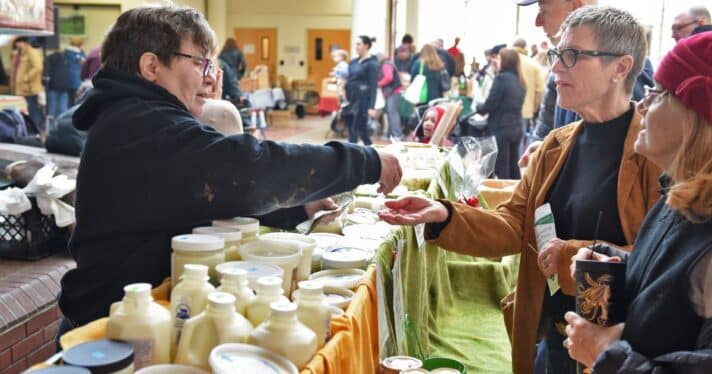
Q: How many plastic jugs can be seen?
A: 7